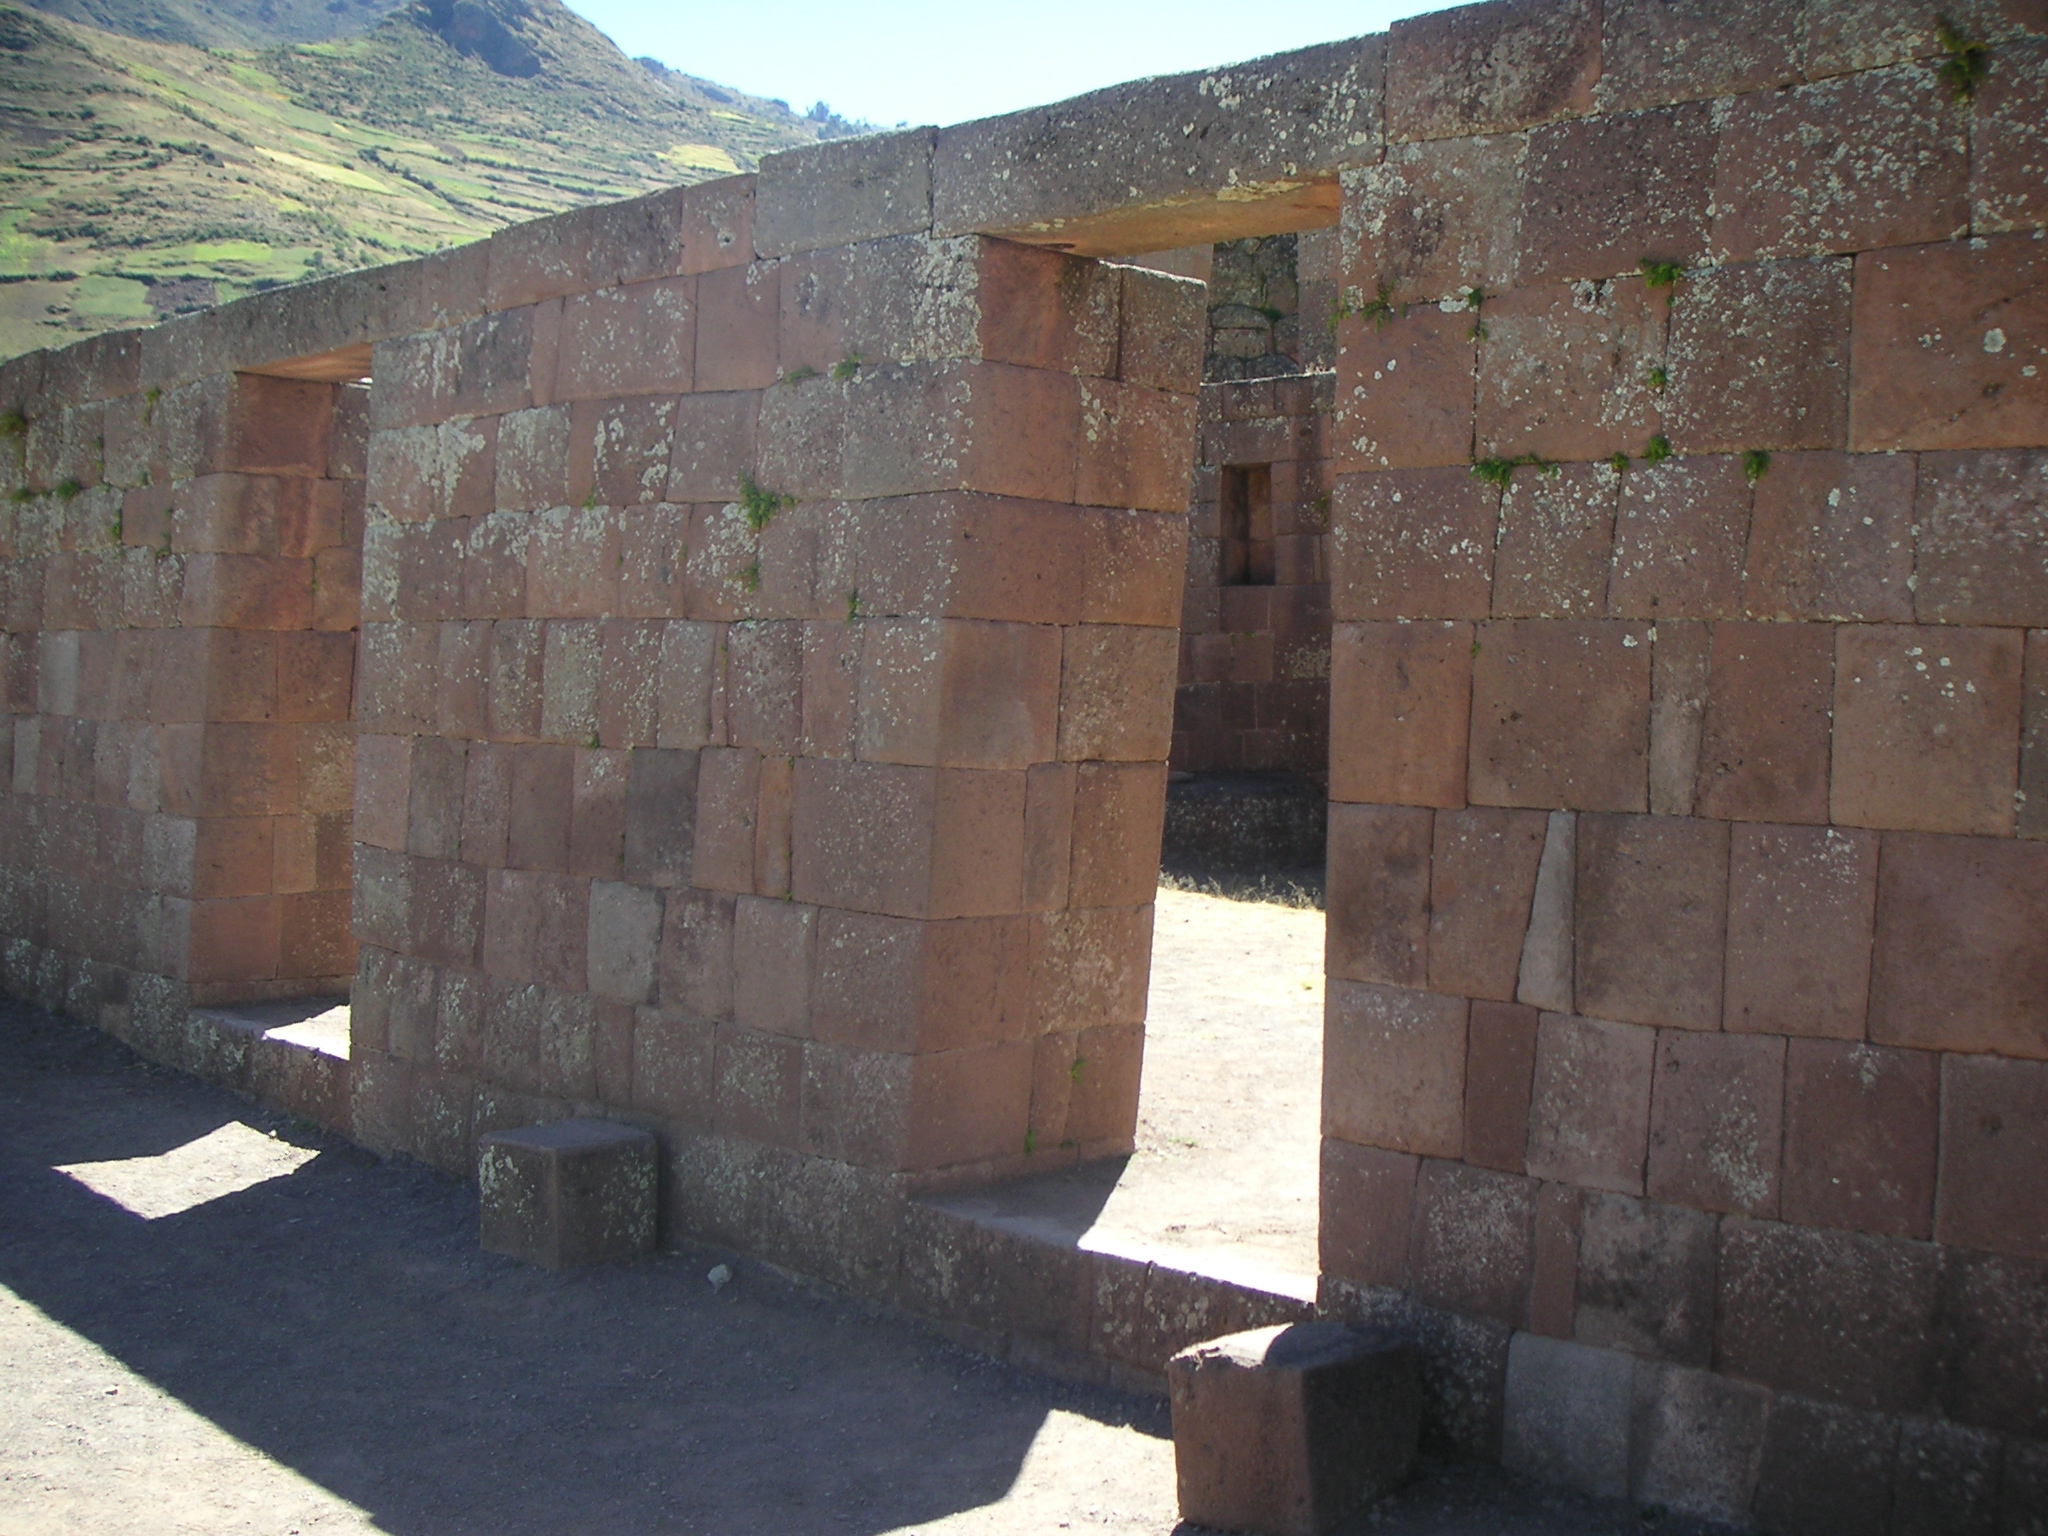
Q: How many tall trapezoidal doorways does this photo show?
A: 2